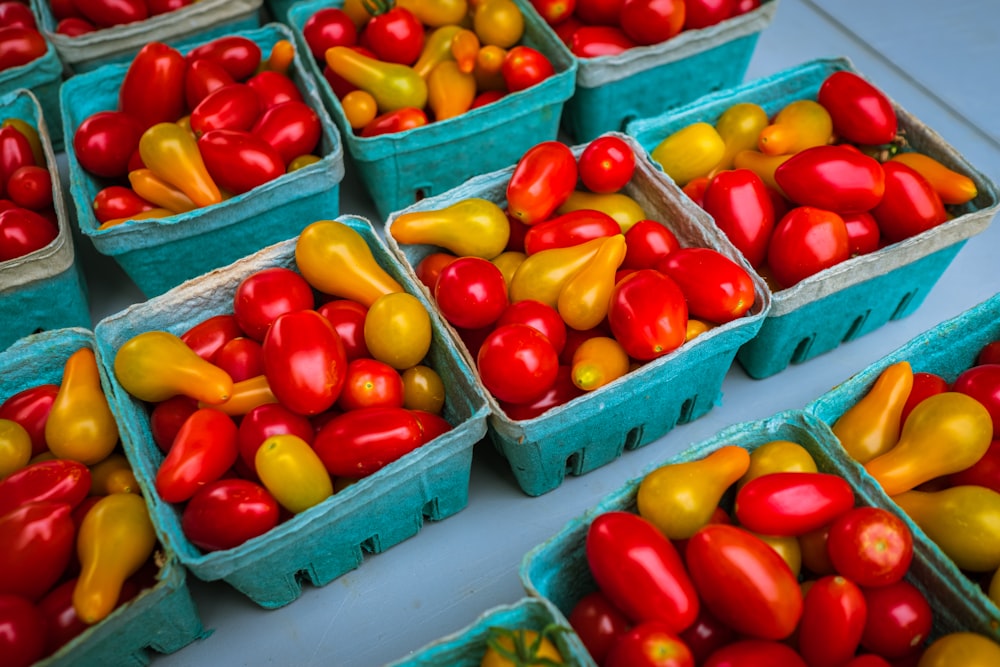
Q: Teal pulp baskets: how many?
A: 13